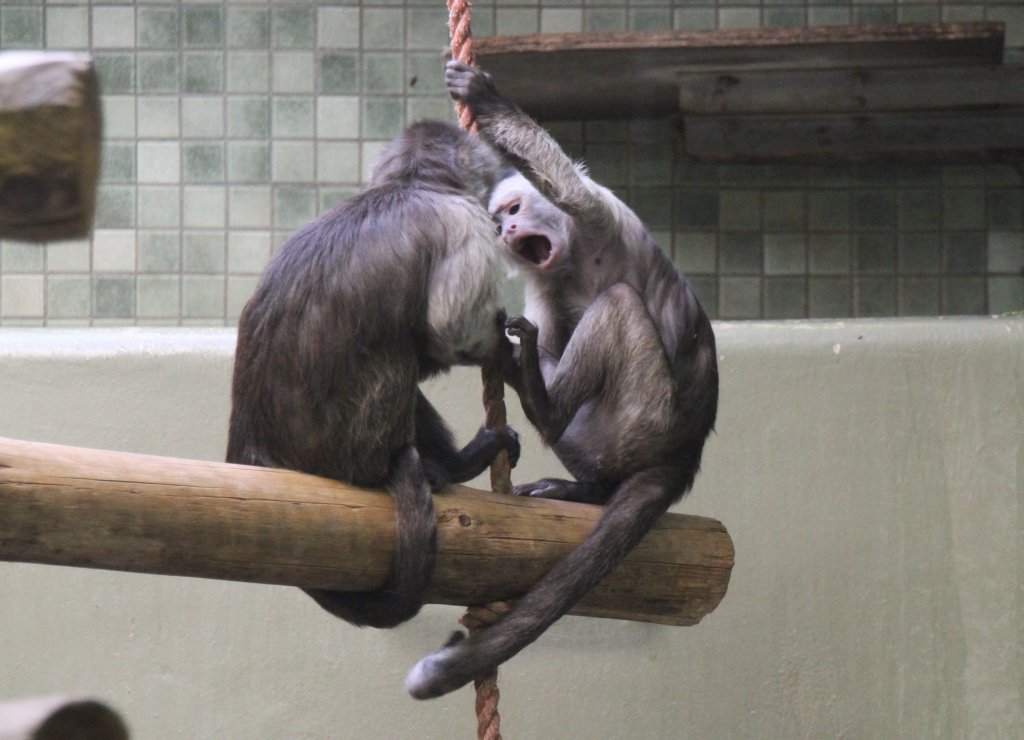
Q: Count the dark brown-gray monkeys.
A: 2